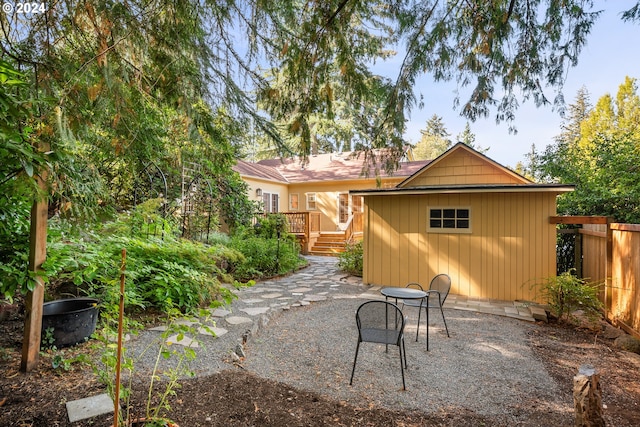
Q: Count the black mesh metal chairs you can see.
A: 2